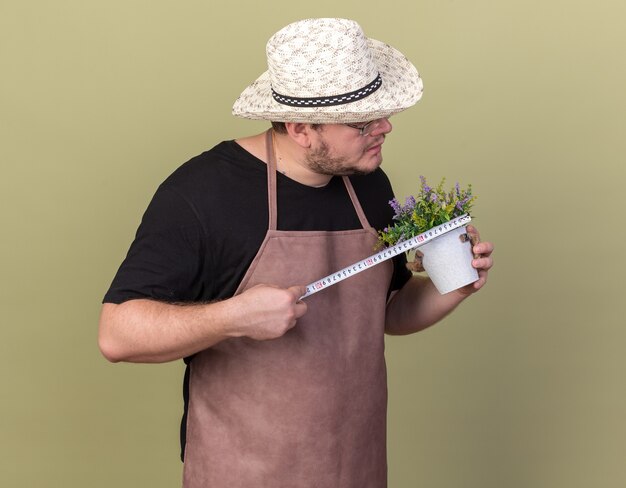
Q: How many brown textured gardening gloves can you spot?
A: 0